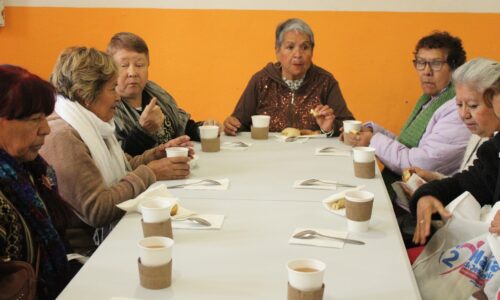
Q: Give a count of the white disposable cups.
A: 9